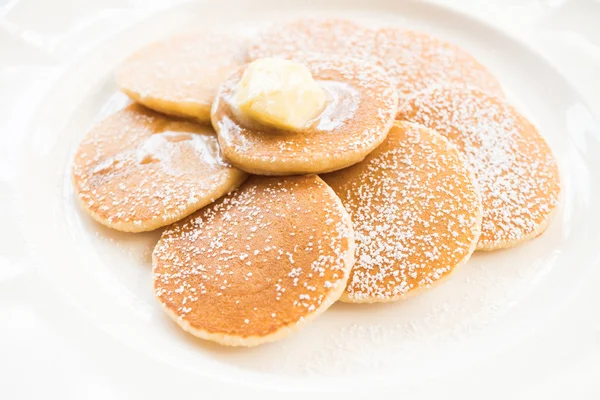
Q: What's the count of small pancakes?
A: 8